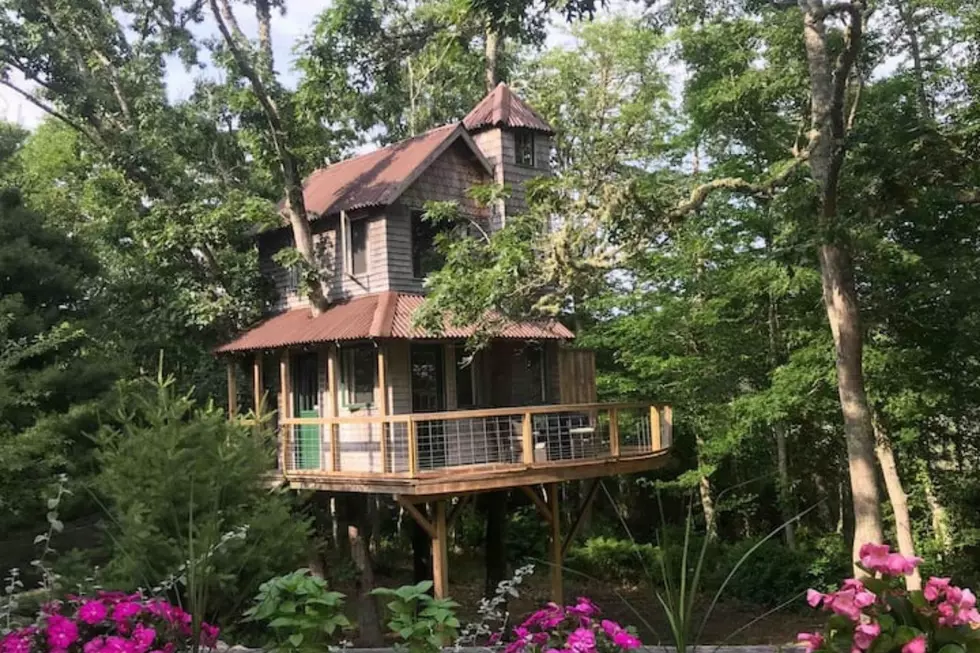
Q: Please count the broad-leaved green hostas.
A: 2